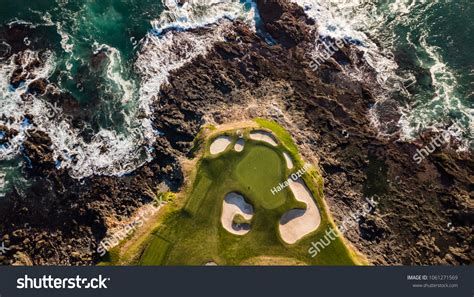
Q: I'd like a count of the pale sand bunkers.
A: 6